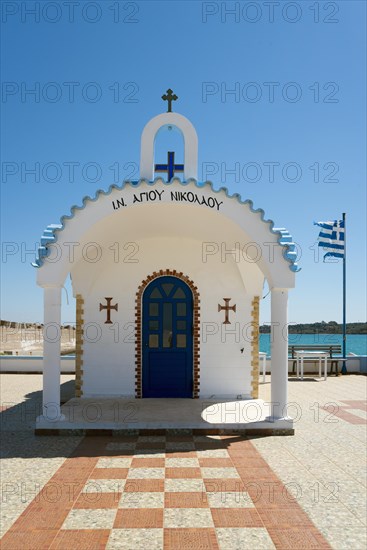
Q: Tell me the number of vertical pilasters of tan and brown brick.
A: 2